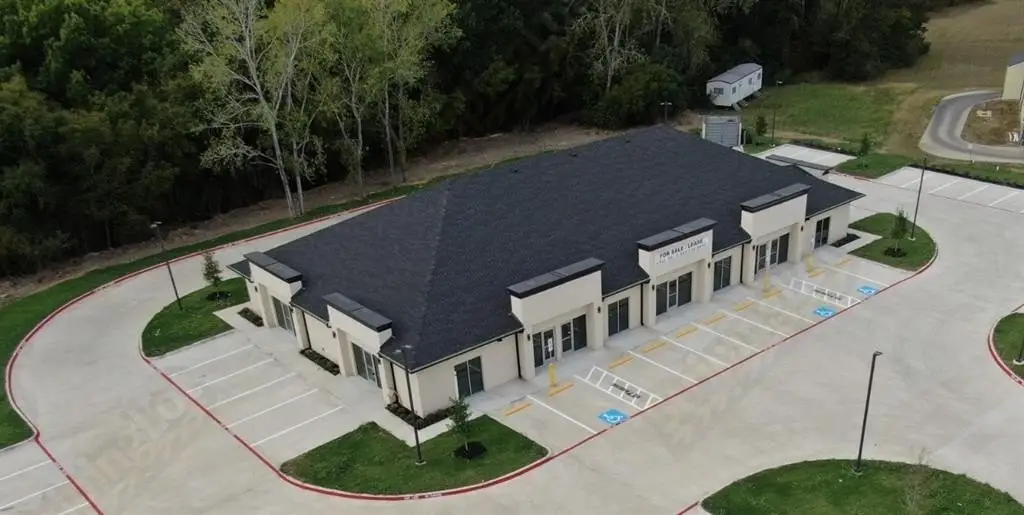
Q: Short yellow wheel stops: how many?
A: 10